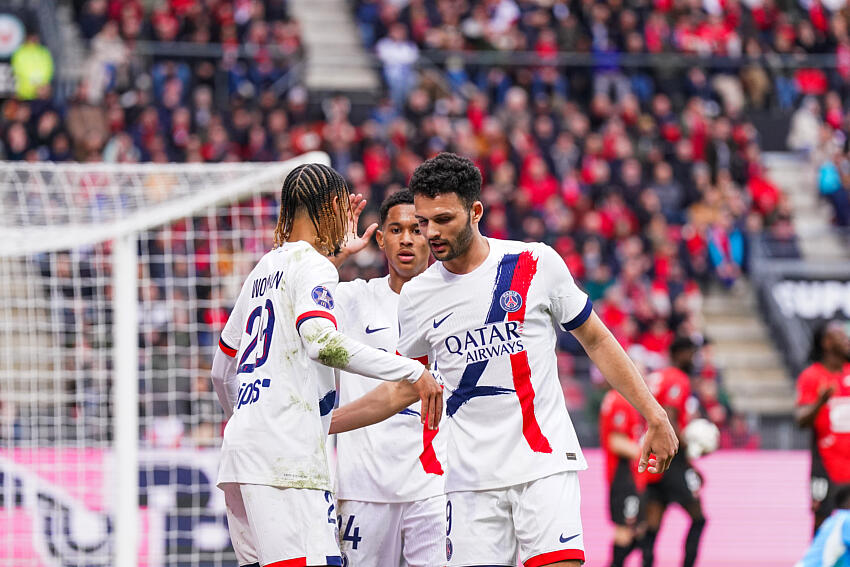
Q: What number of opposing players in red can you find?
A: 3